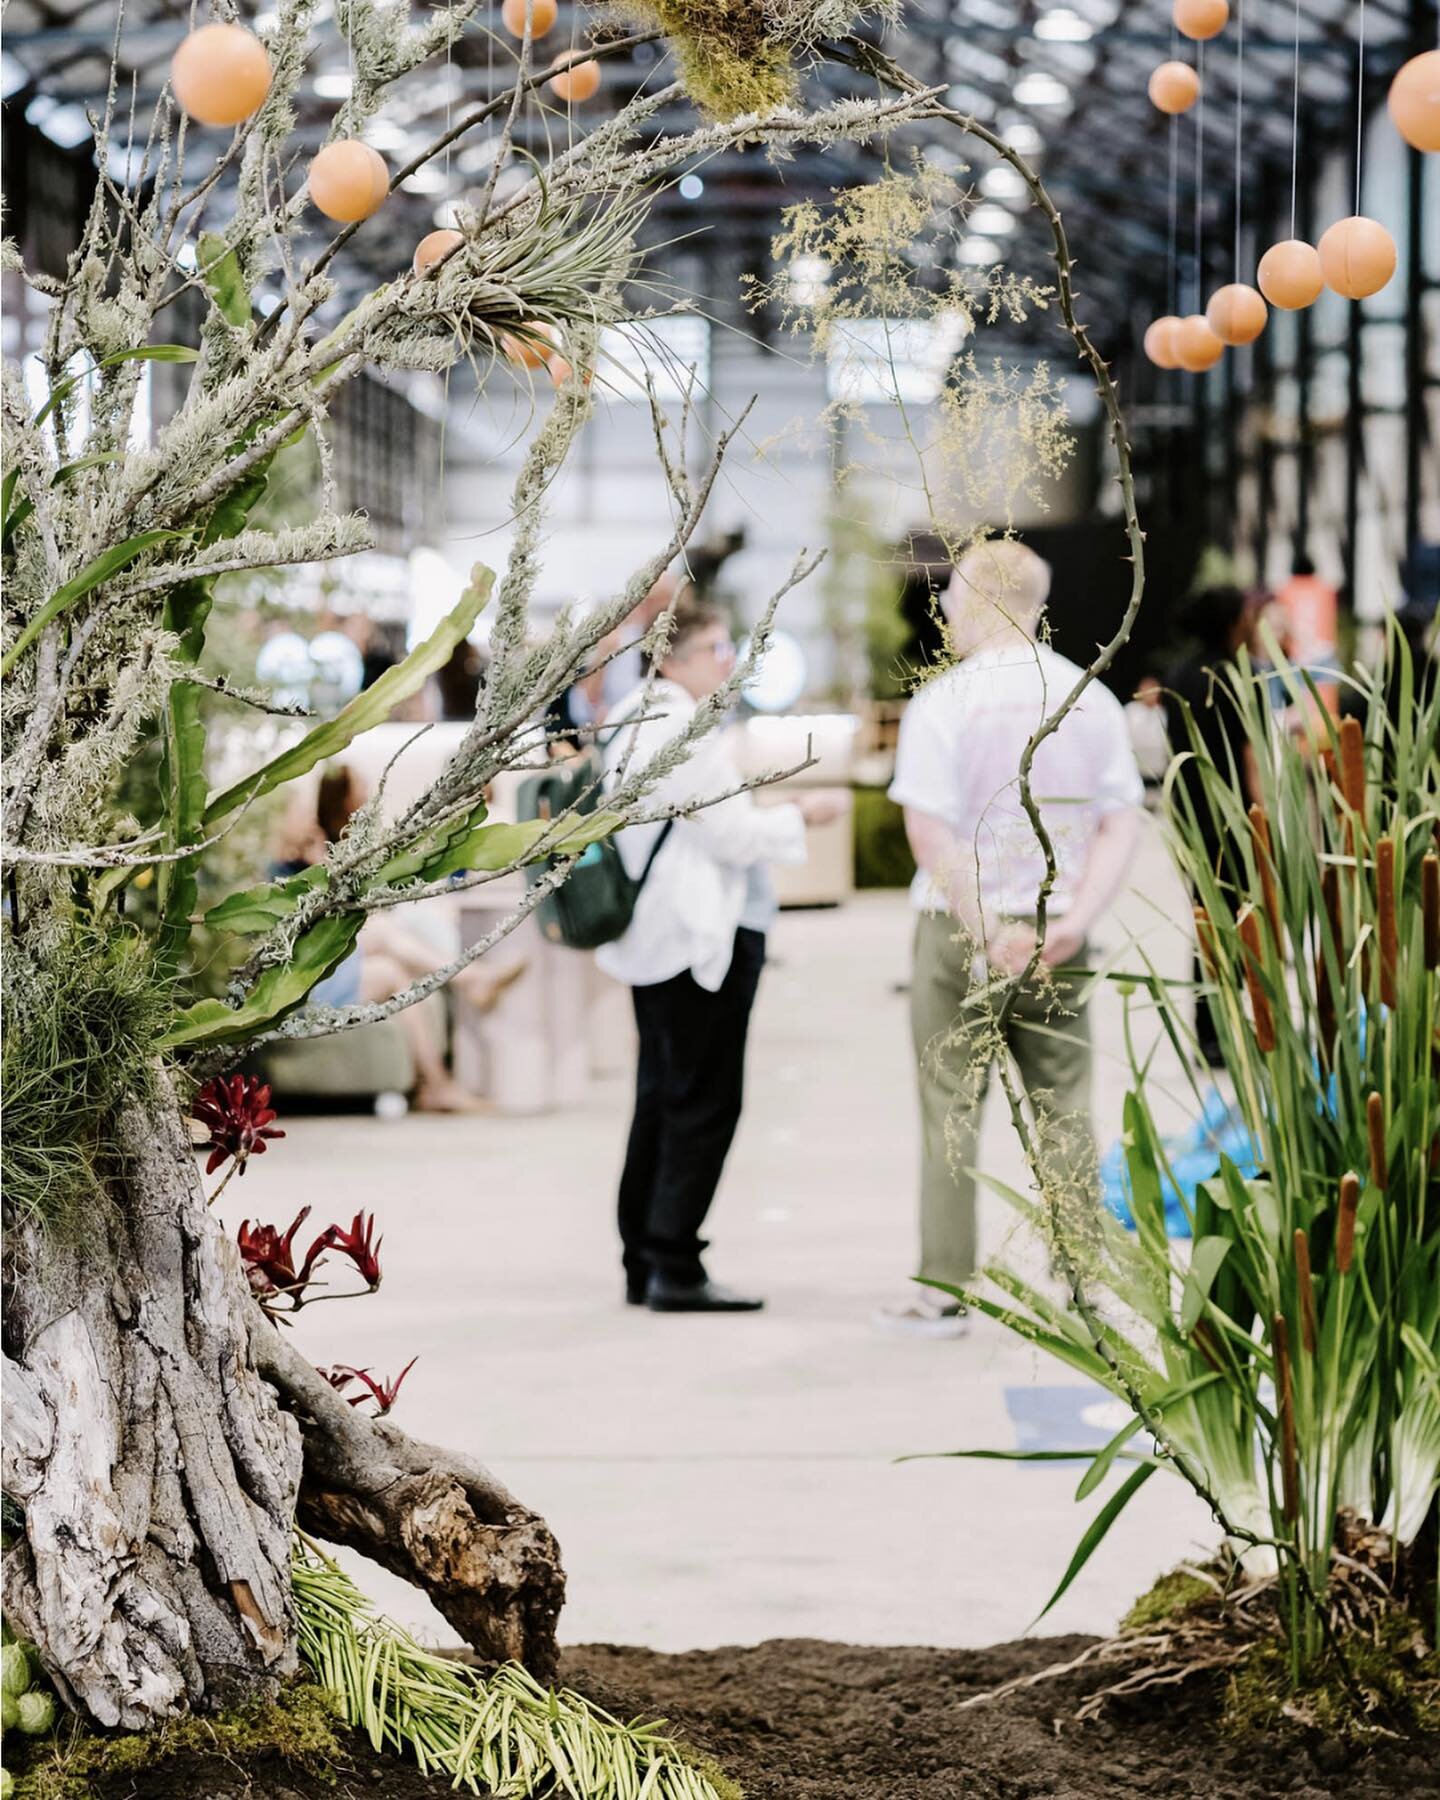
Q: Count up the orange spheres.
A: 15